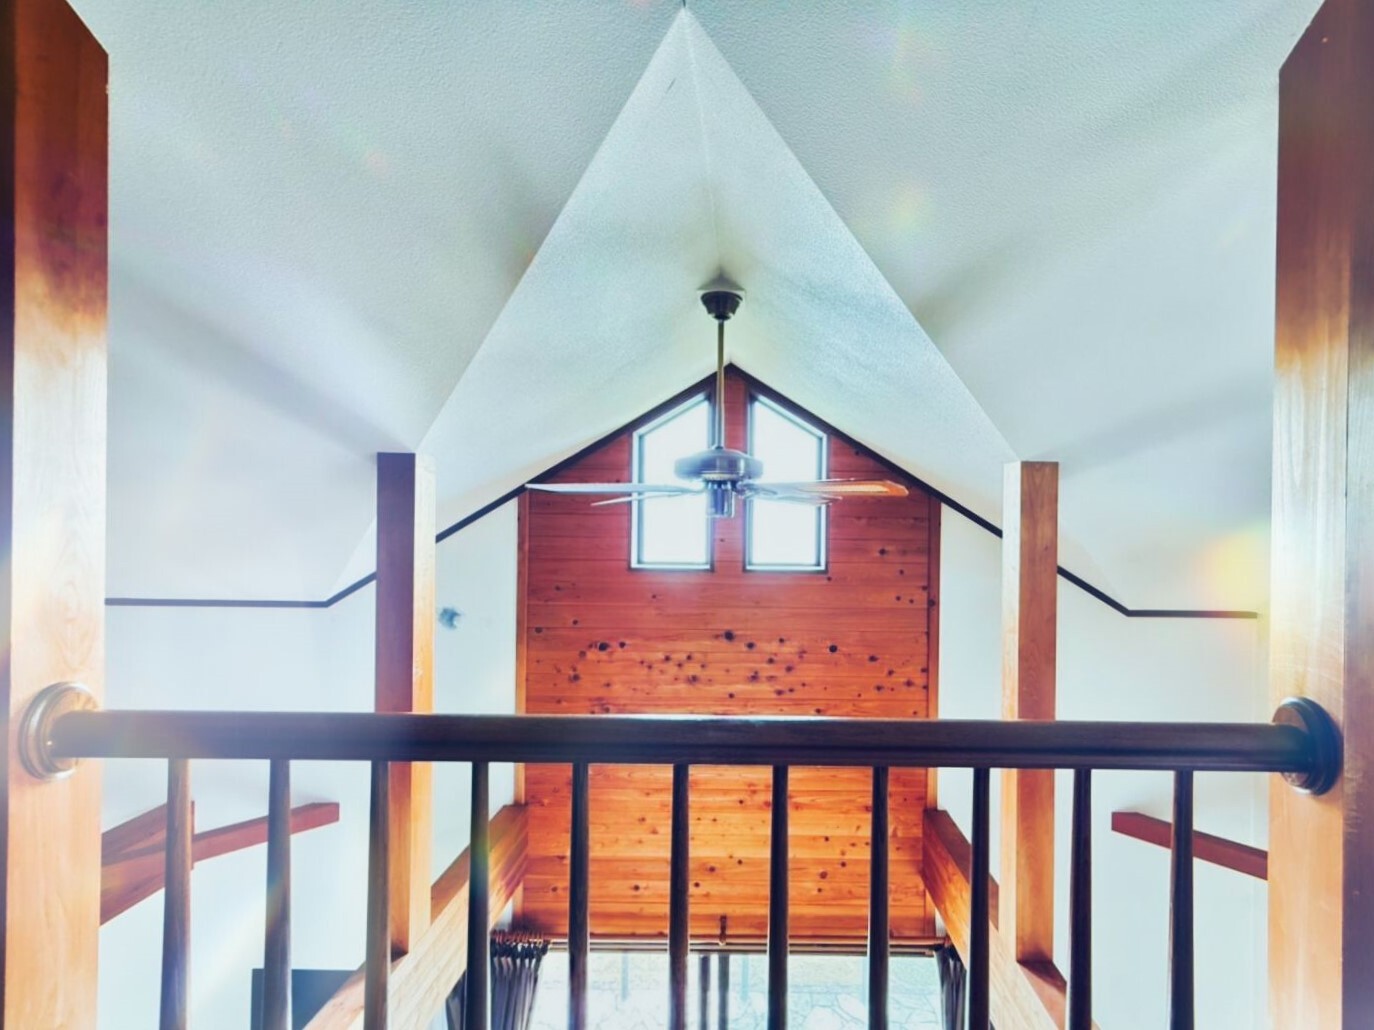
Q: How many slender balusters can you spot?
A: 11